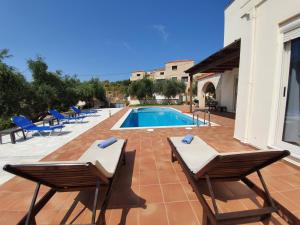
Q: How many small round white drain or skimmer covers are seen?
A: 2